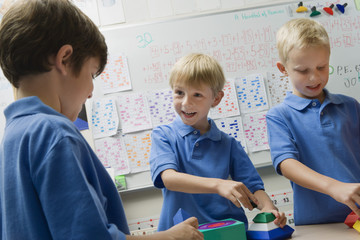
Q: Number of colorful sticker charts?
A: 11